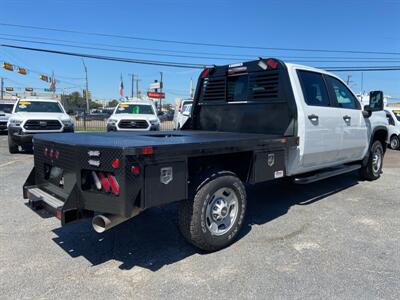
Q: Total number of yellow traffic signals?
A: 3